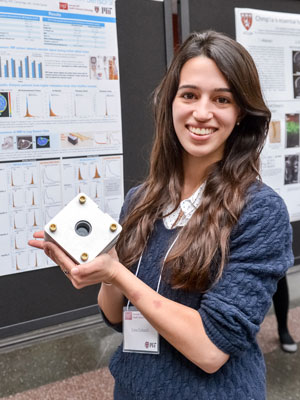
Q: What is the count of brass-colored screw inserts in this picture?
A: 4